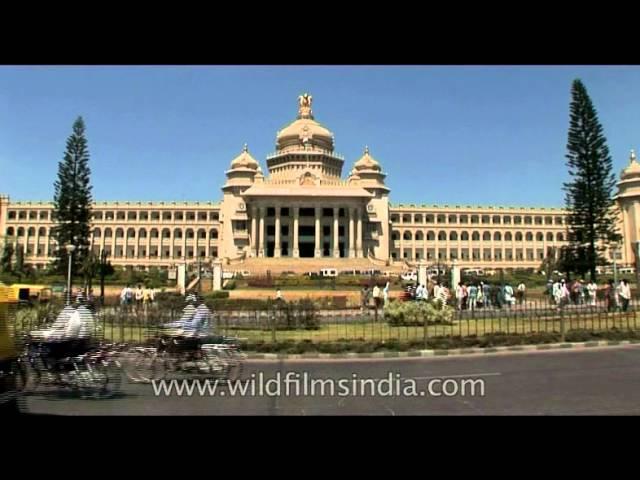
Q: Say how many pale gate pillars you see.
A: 4